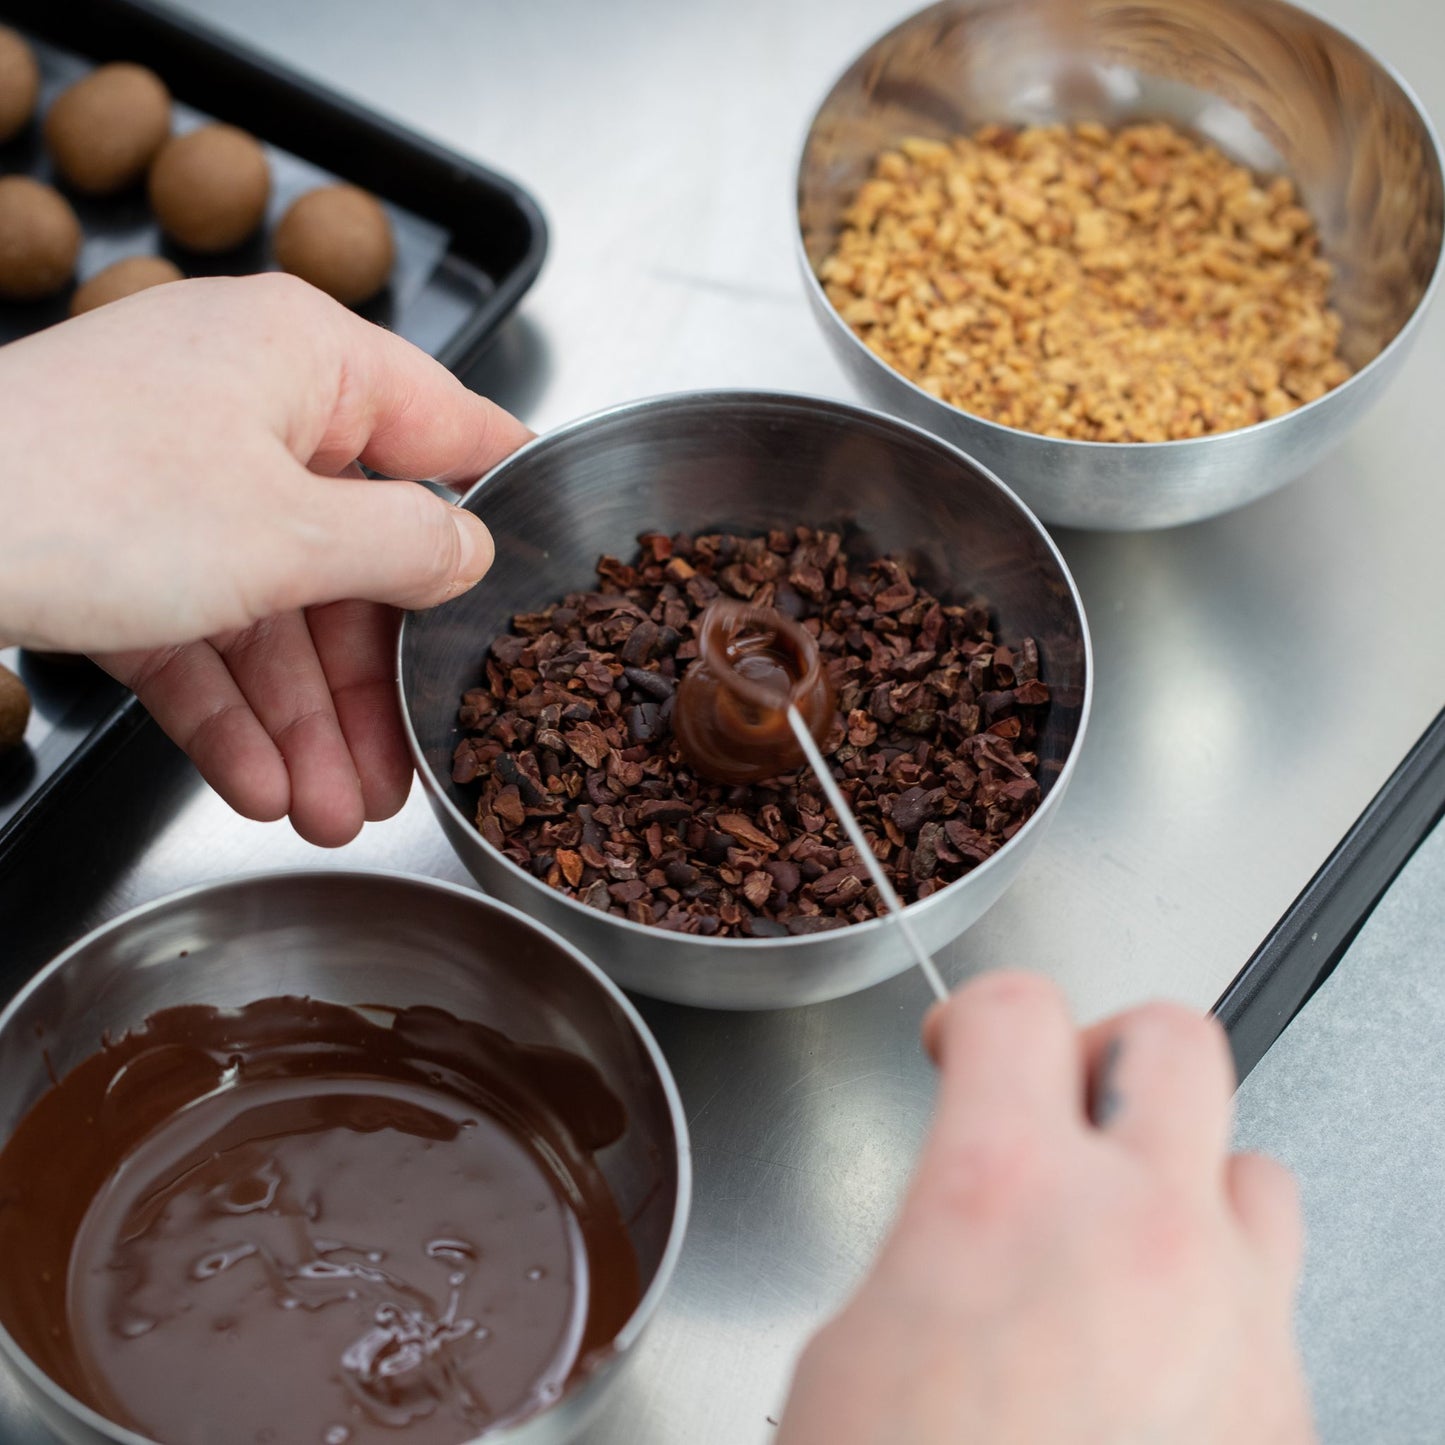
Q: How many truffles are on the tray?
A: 7